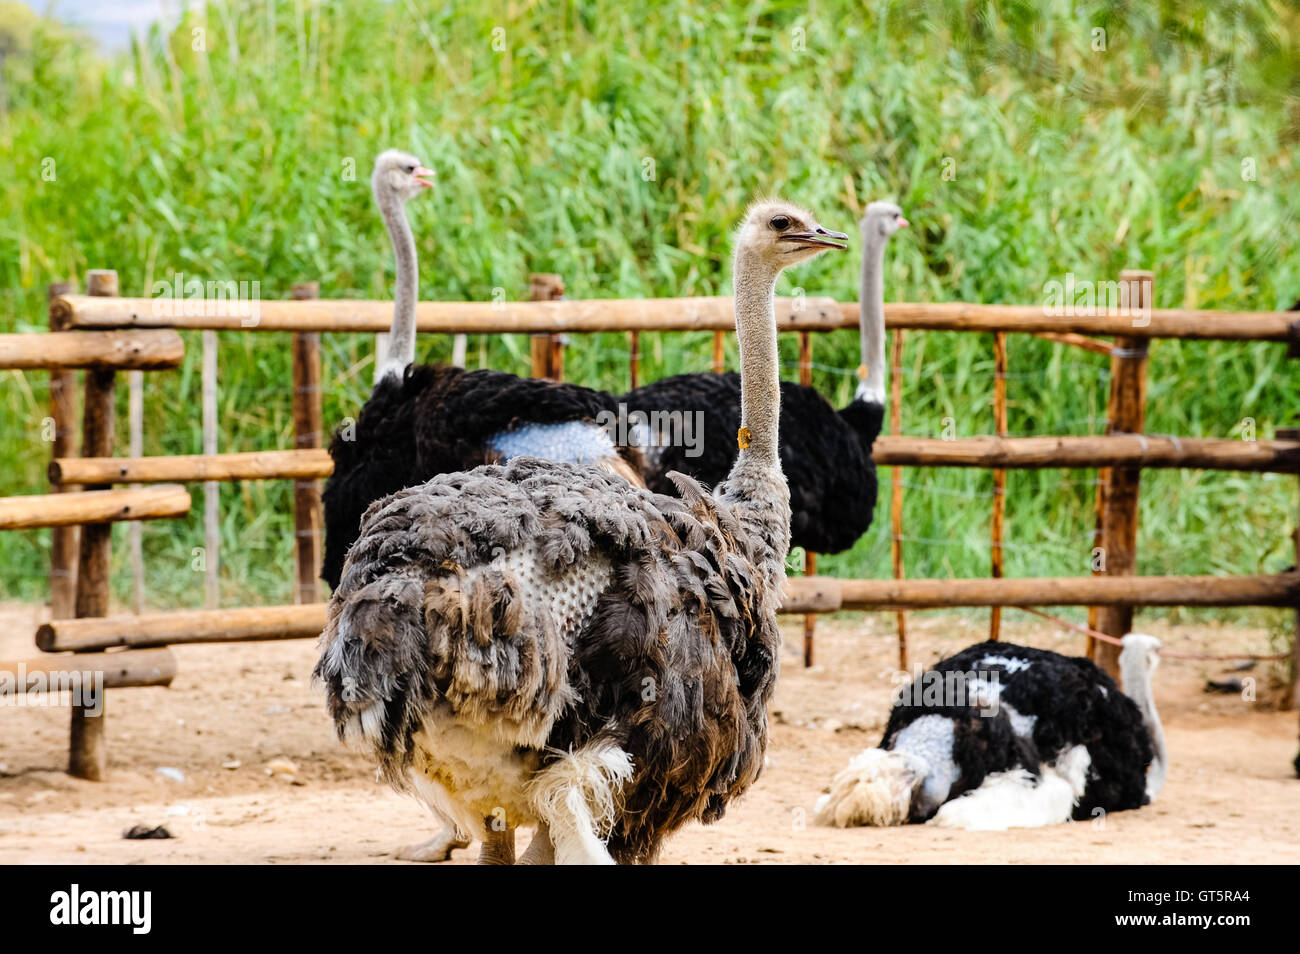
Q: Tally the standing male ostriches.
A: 2